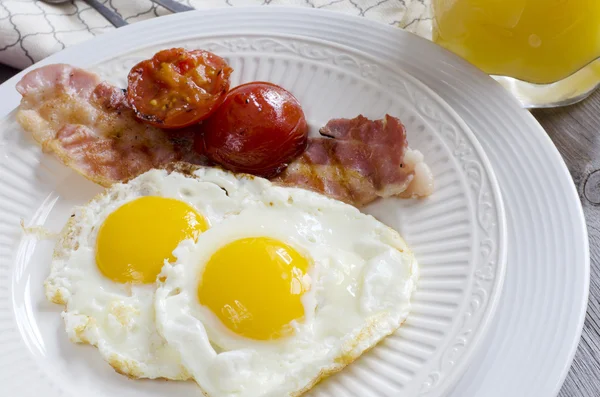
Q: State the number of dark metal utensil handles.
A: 2